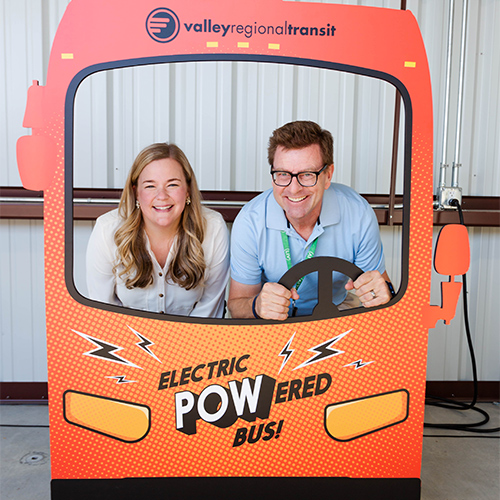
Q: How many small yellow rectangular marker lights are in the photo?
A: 5